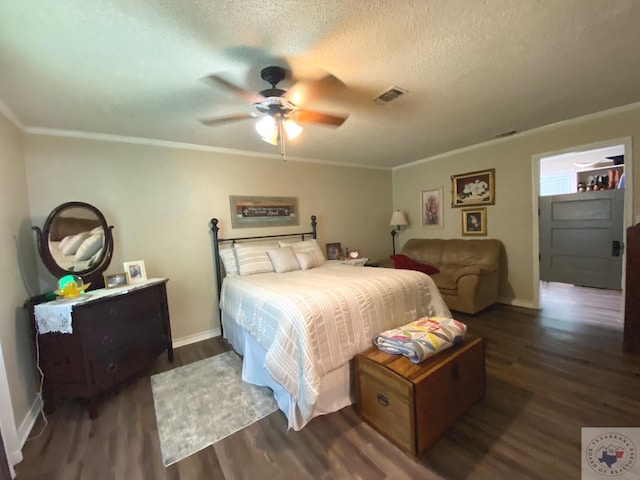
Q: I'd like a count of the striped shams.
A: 2